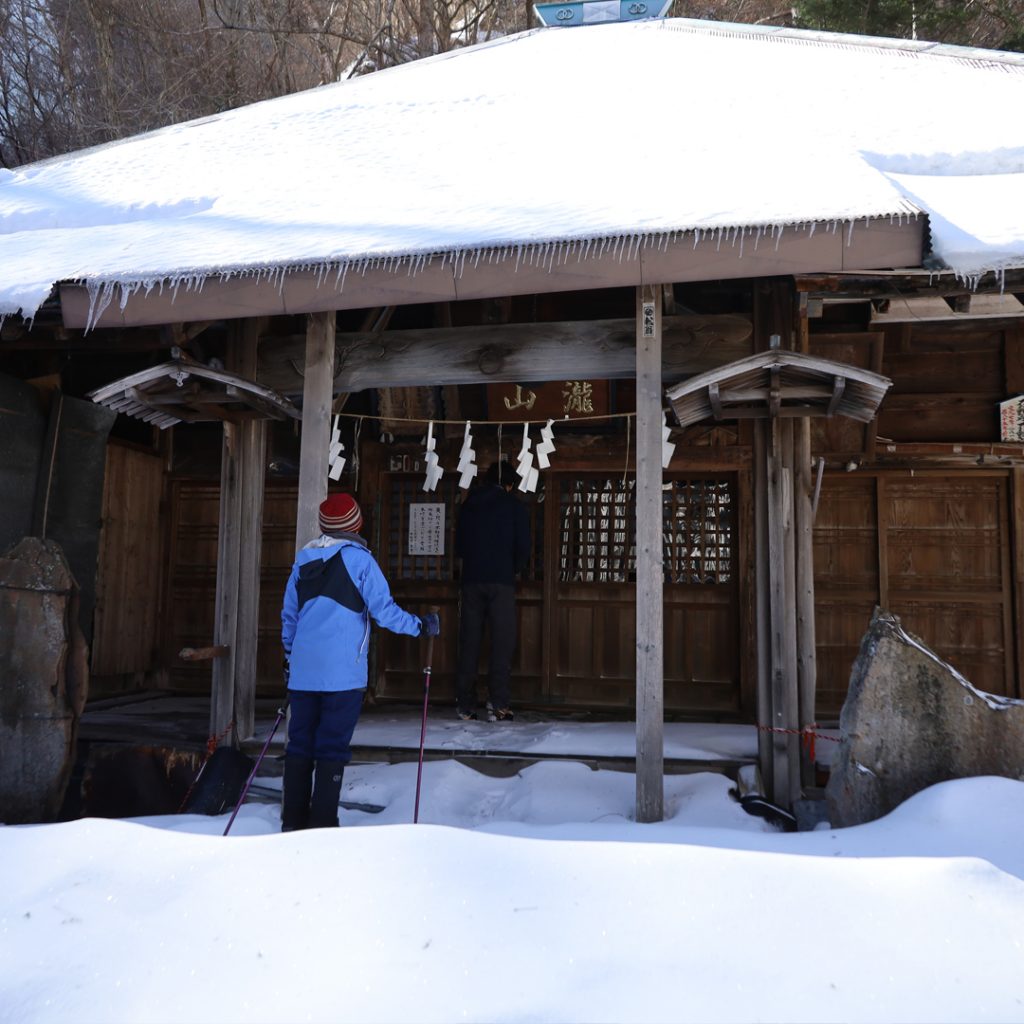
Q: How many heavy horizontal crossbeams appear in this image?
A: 1